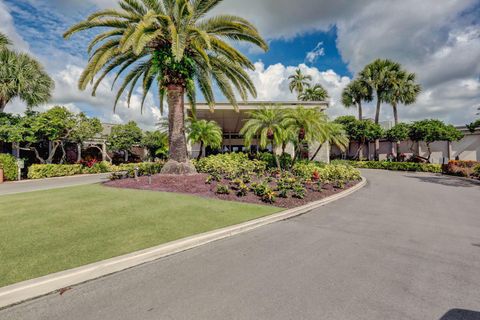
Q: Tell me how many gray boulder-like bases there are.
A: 1